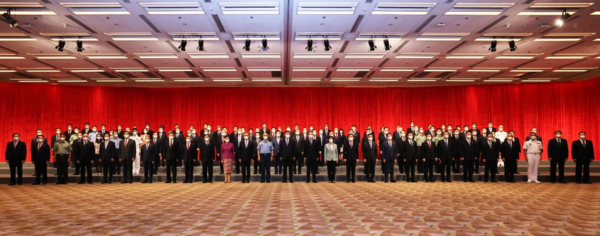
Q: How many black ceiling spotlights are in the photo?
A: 14